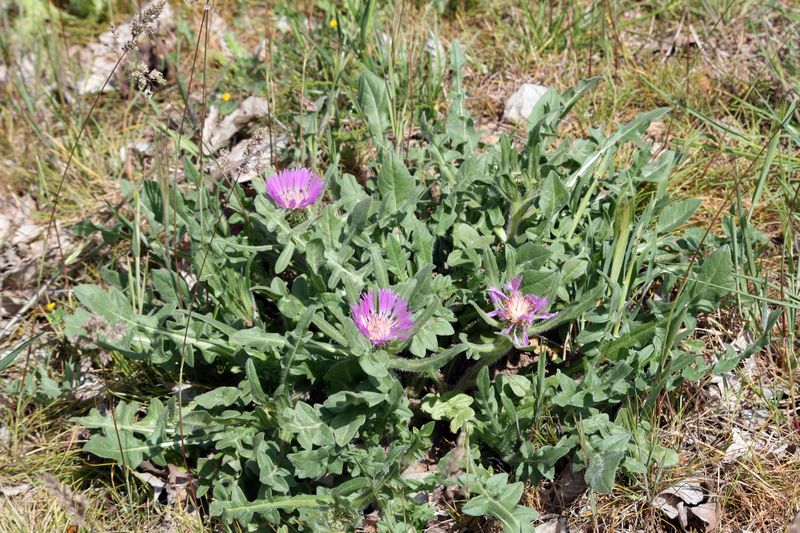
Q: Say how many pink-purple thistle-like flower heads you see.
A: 3